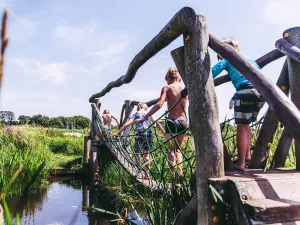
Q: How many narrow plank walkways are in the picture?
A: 1